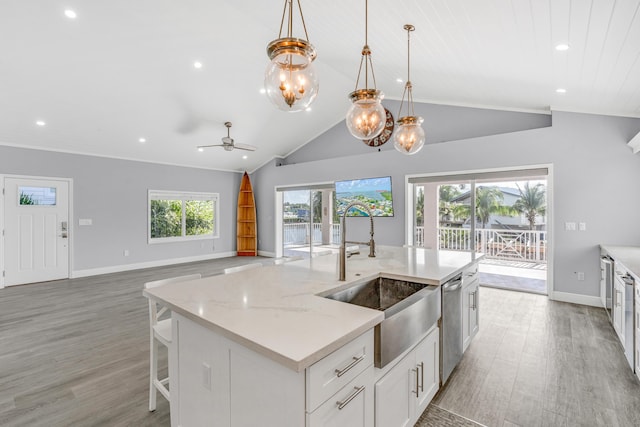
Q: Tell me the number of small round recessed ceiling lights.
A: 11